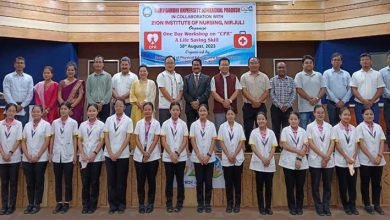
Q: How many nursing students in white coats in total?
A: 14